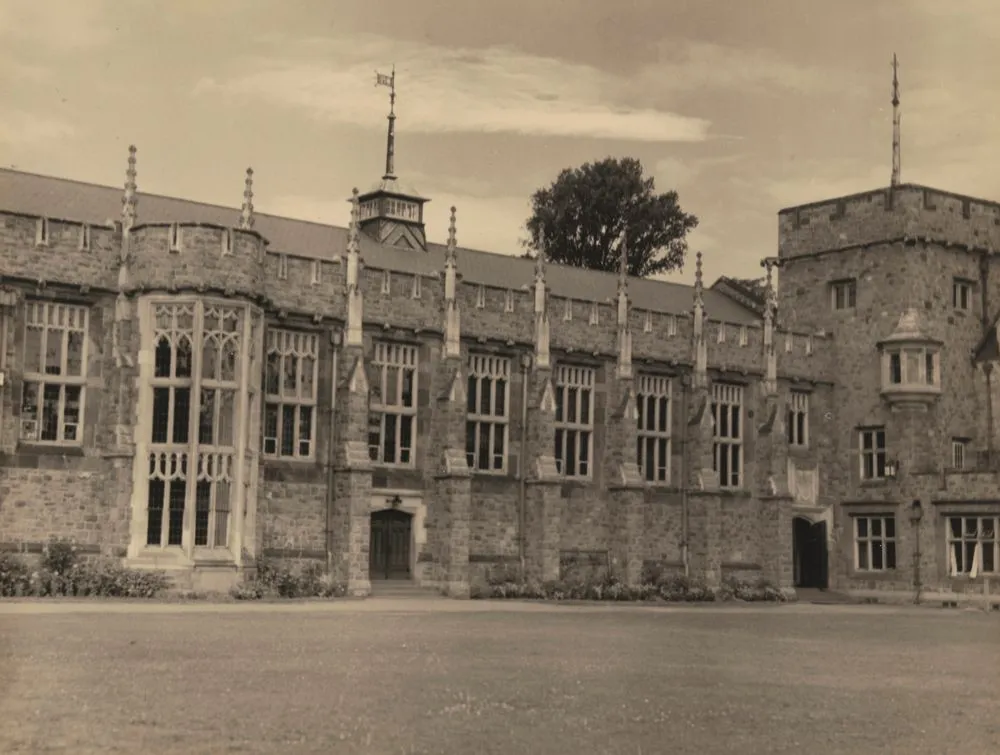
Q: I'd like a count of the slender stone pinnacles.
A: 8